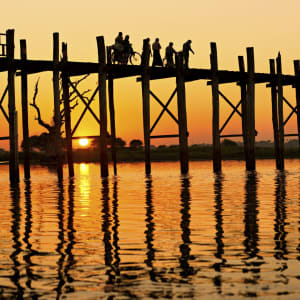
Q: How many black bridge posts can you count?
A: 14